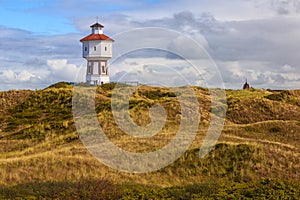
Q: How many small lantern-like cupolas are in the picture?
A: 1